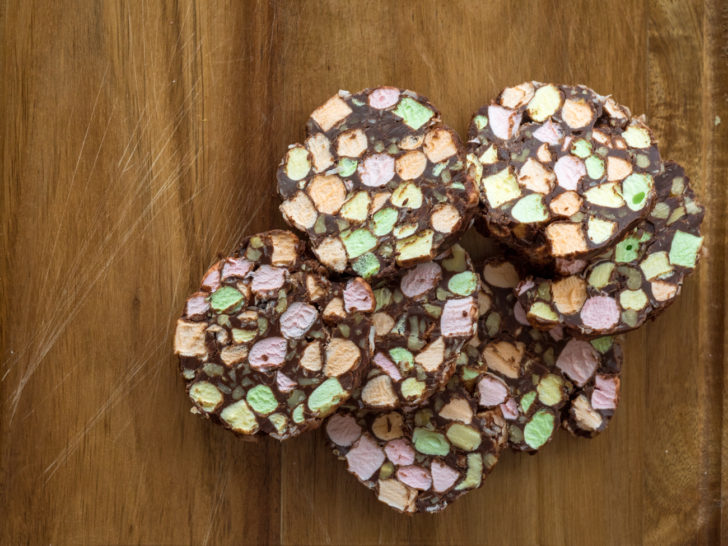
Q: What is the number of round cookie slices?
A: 7